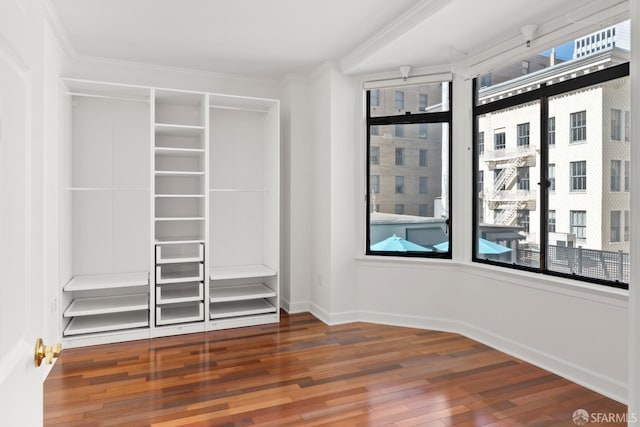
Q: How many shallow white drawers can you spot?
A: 4